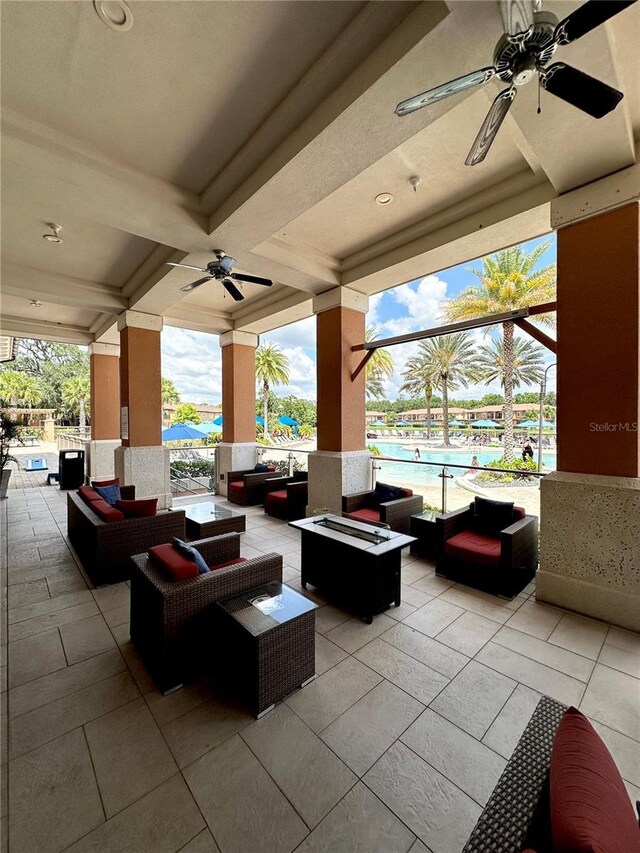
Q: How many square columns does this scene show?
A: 5